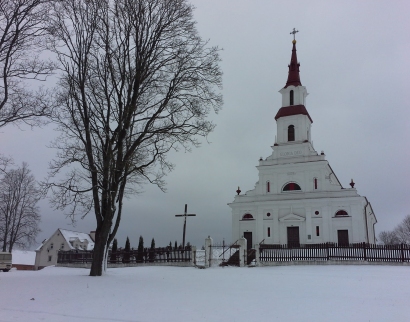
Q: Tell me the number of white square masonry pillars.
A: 4